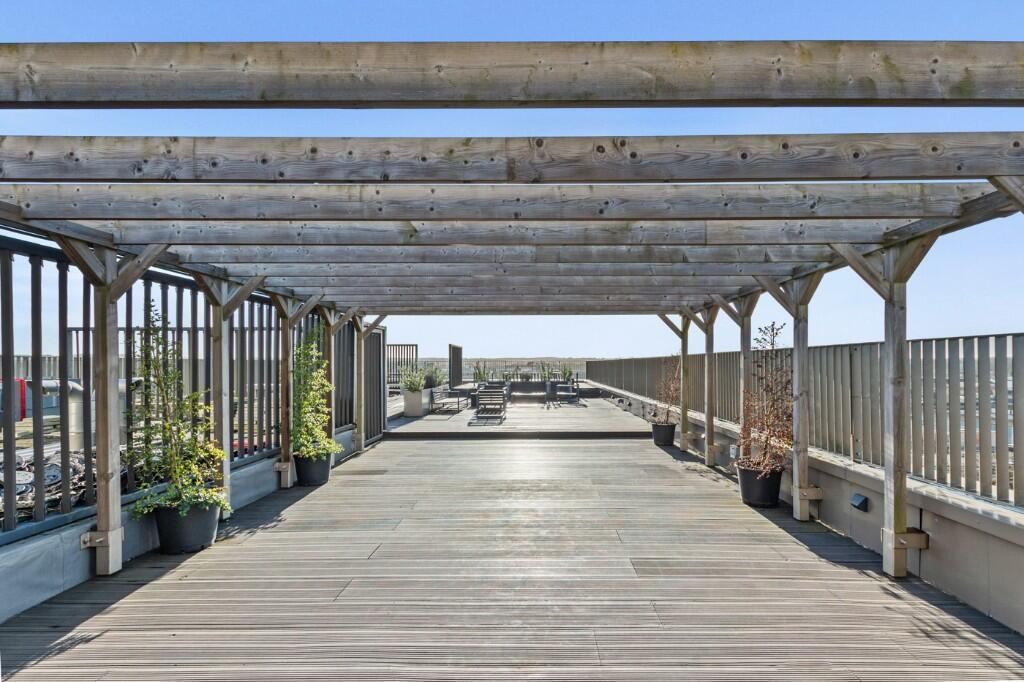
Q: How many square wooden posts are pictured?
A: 10